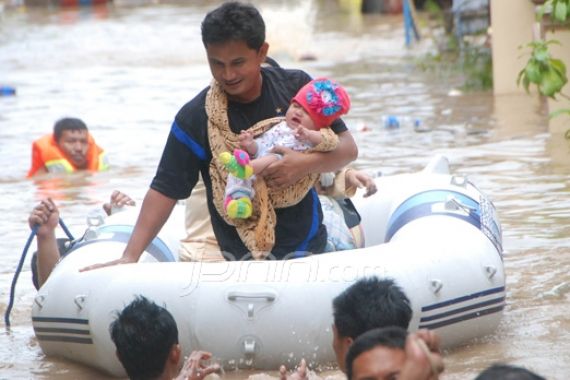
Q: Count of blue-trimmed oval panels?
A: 2